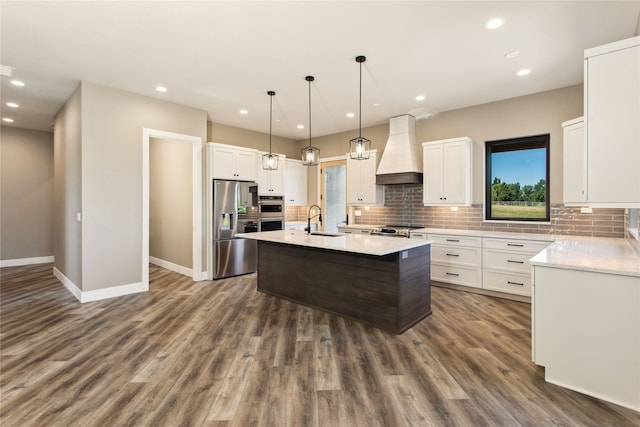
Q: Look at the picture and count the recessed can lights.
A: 10